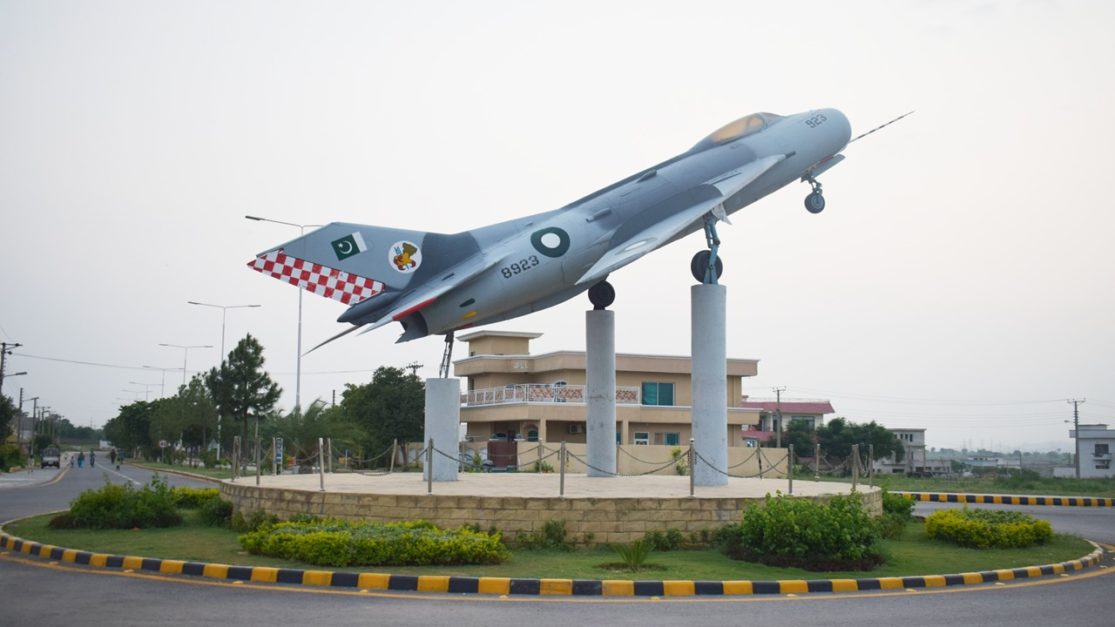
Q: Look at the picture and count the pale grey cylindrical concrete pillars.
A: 3